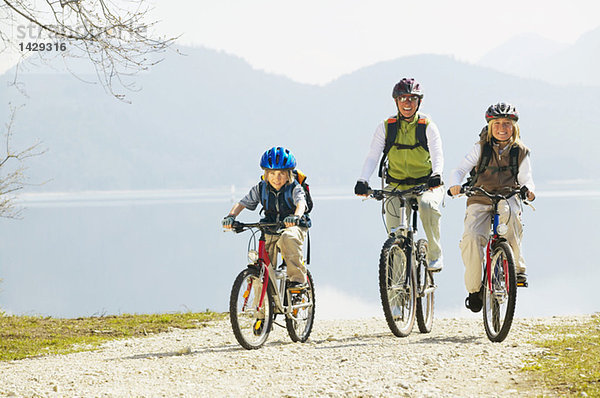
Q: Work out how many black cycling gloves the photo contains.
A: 2